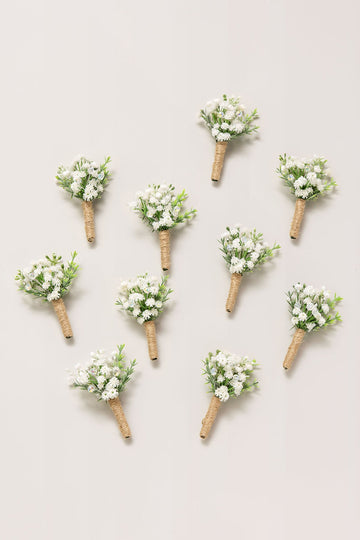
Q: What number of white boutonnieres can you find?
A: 10